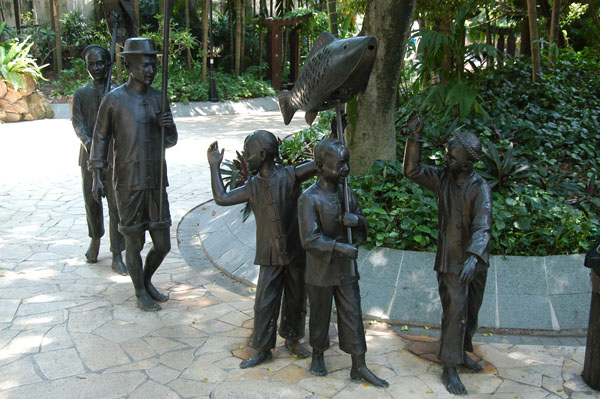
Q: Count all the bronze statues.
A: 5